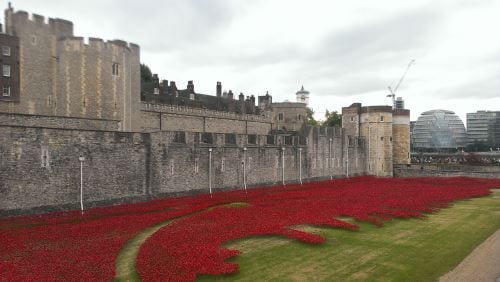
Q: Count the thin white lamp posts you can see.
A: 7